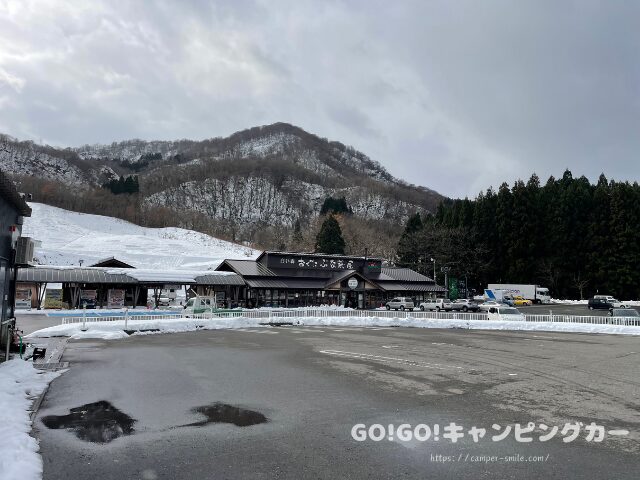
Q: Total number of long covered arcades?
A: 1